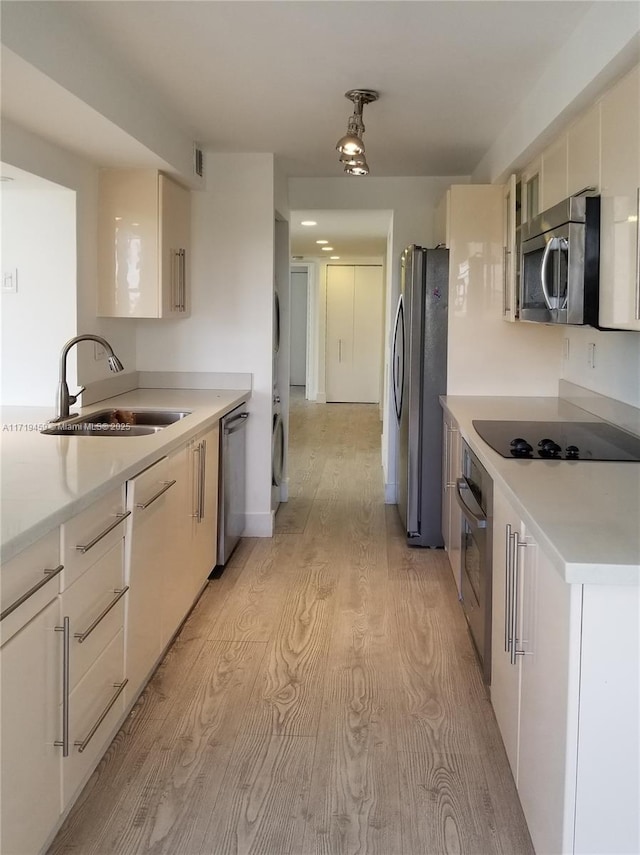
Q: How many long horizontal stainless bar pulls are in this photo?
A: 5